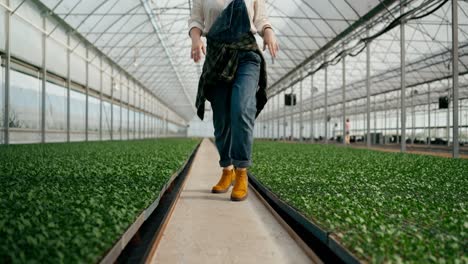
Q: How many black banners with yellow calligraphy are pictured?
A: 0